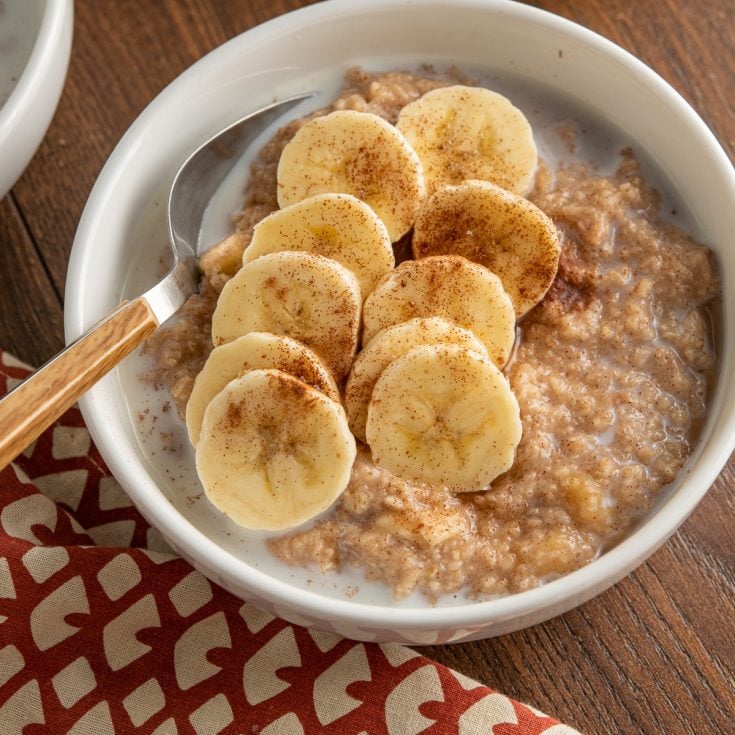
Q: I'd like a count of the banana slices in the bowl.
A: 10